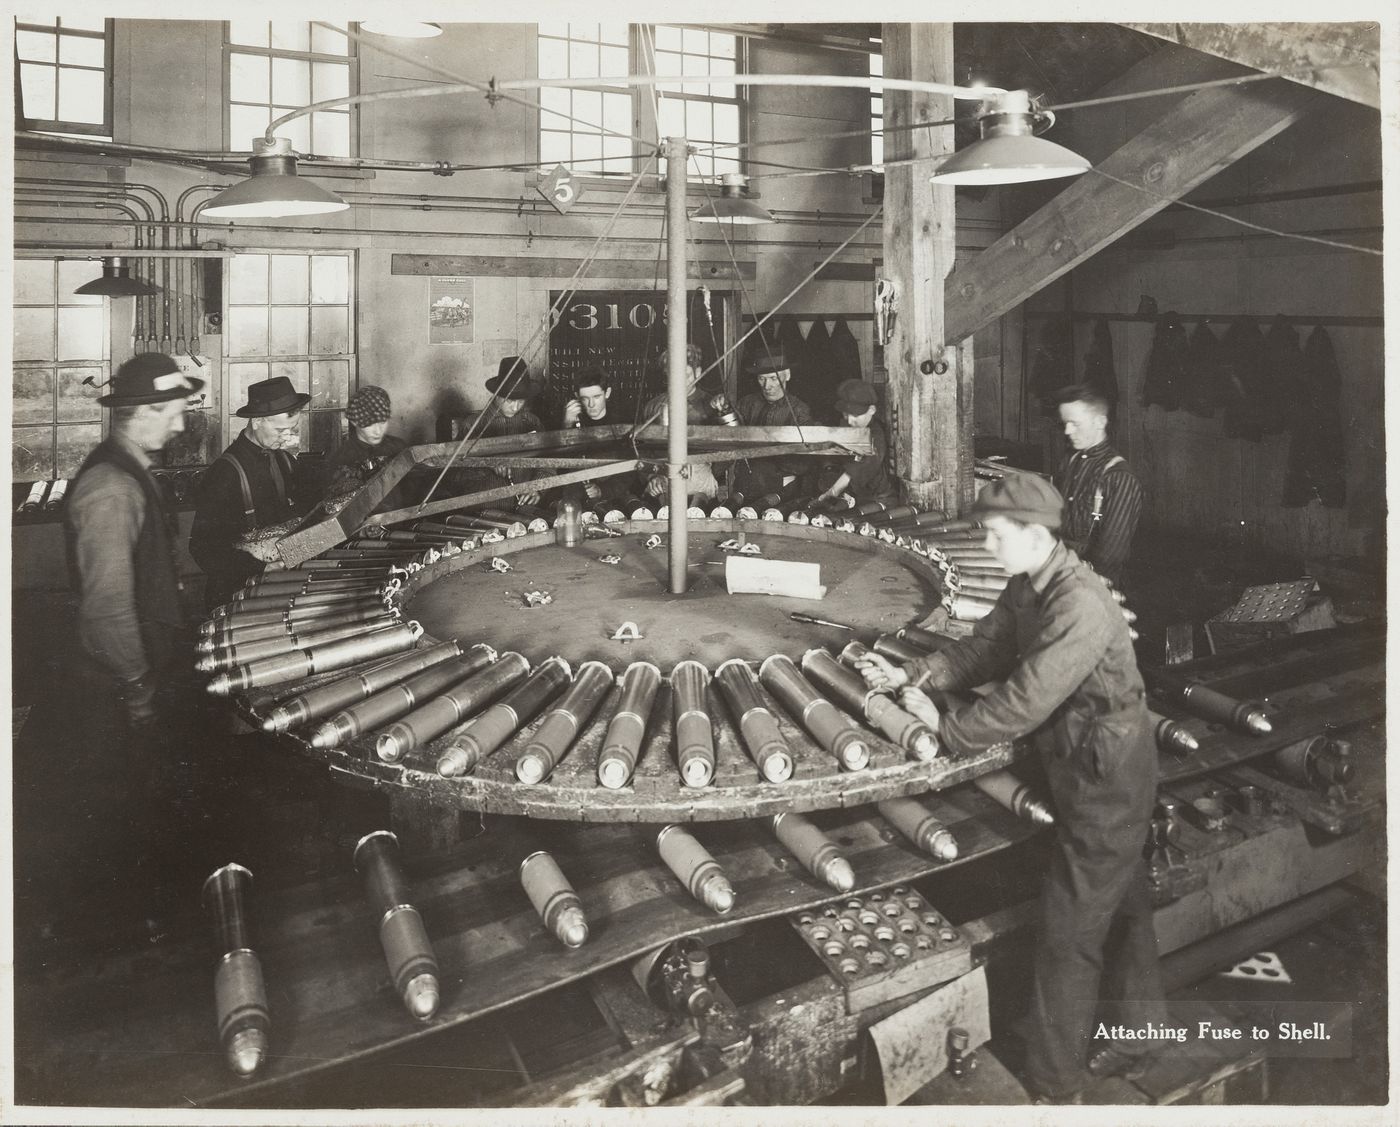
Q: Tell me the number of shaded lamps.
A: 5